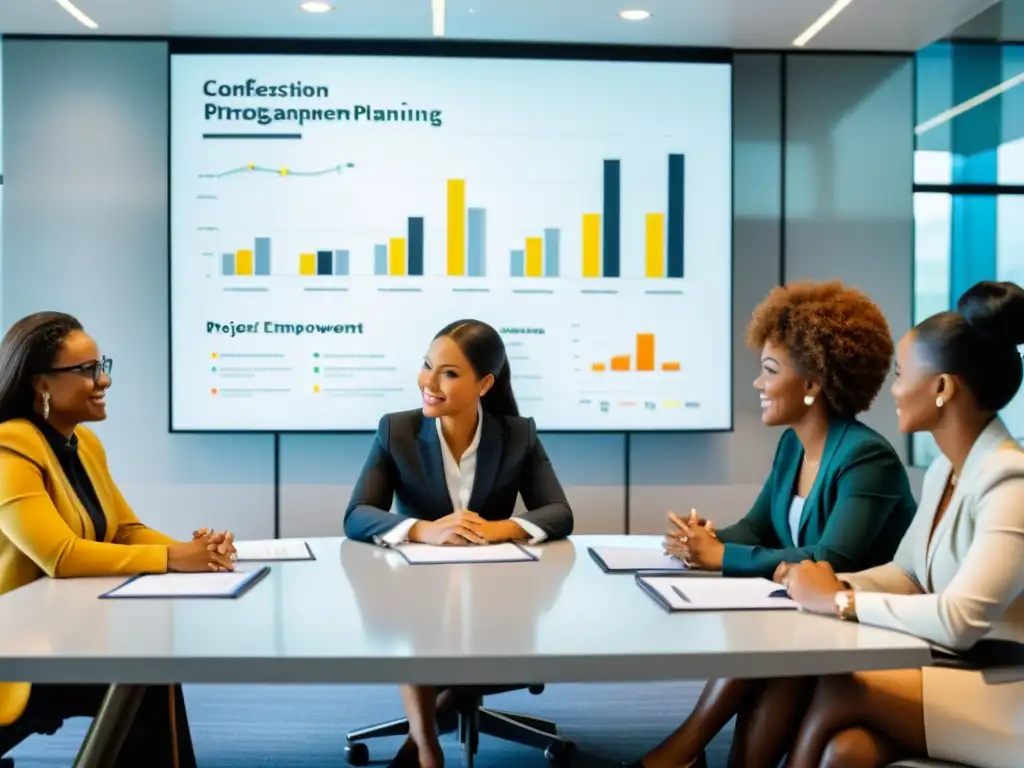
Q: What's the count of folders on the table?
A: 5